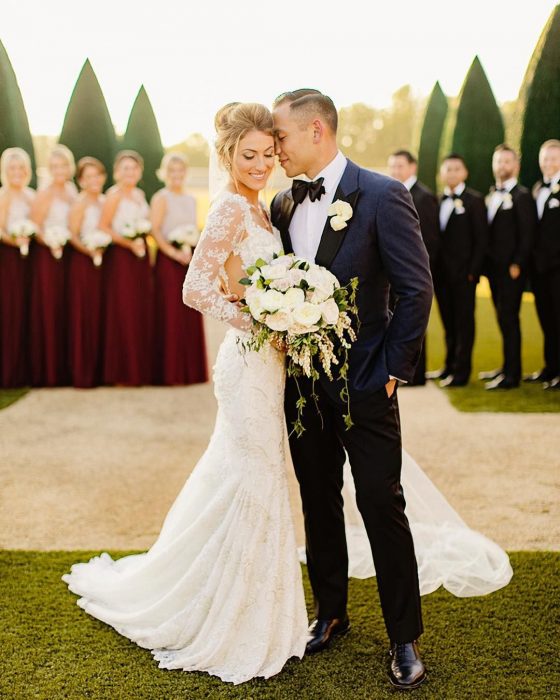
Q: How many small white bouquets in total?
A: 5